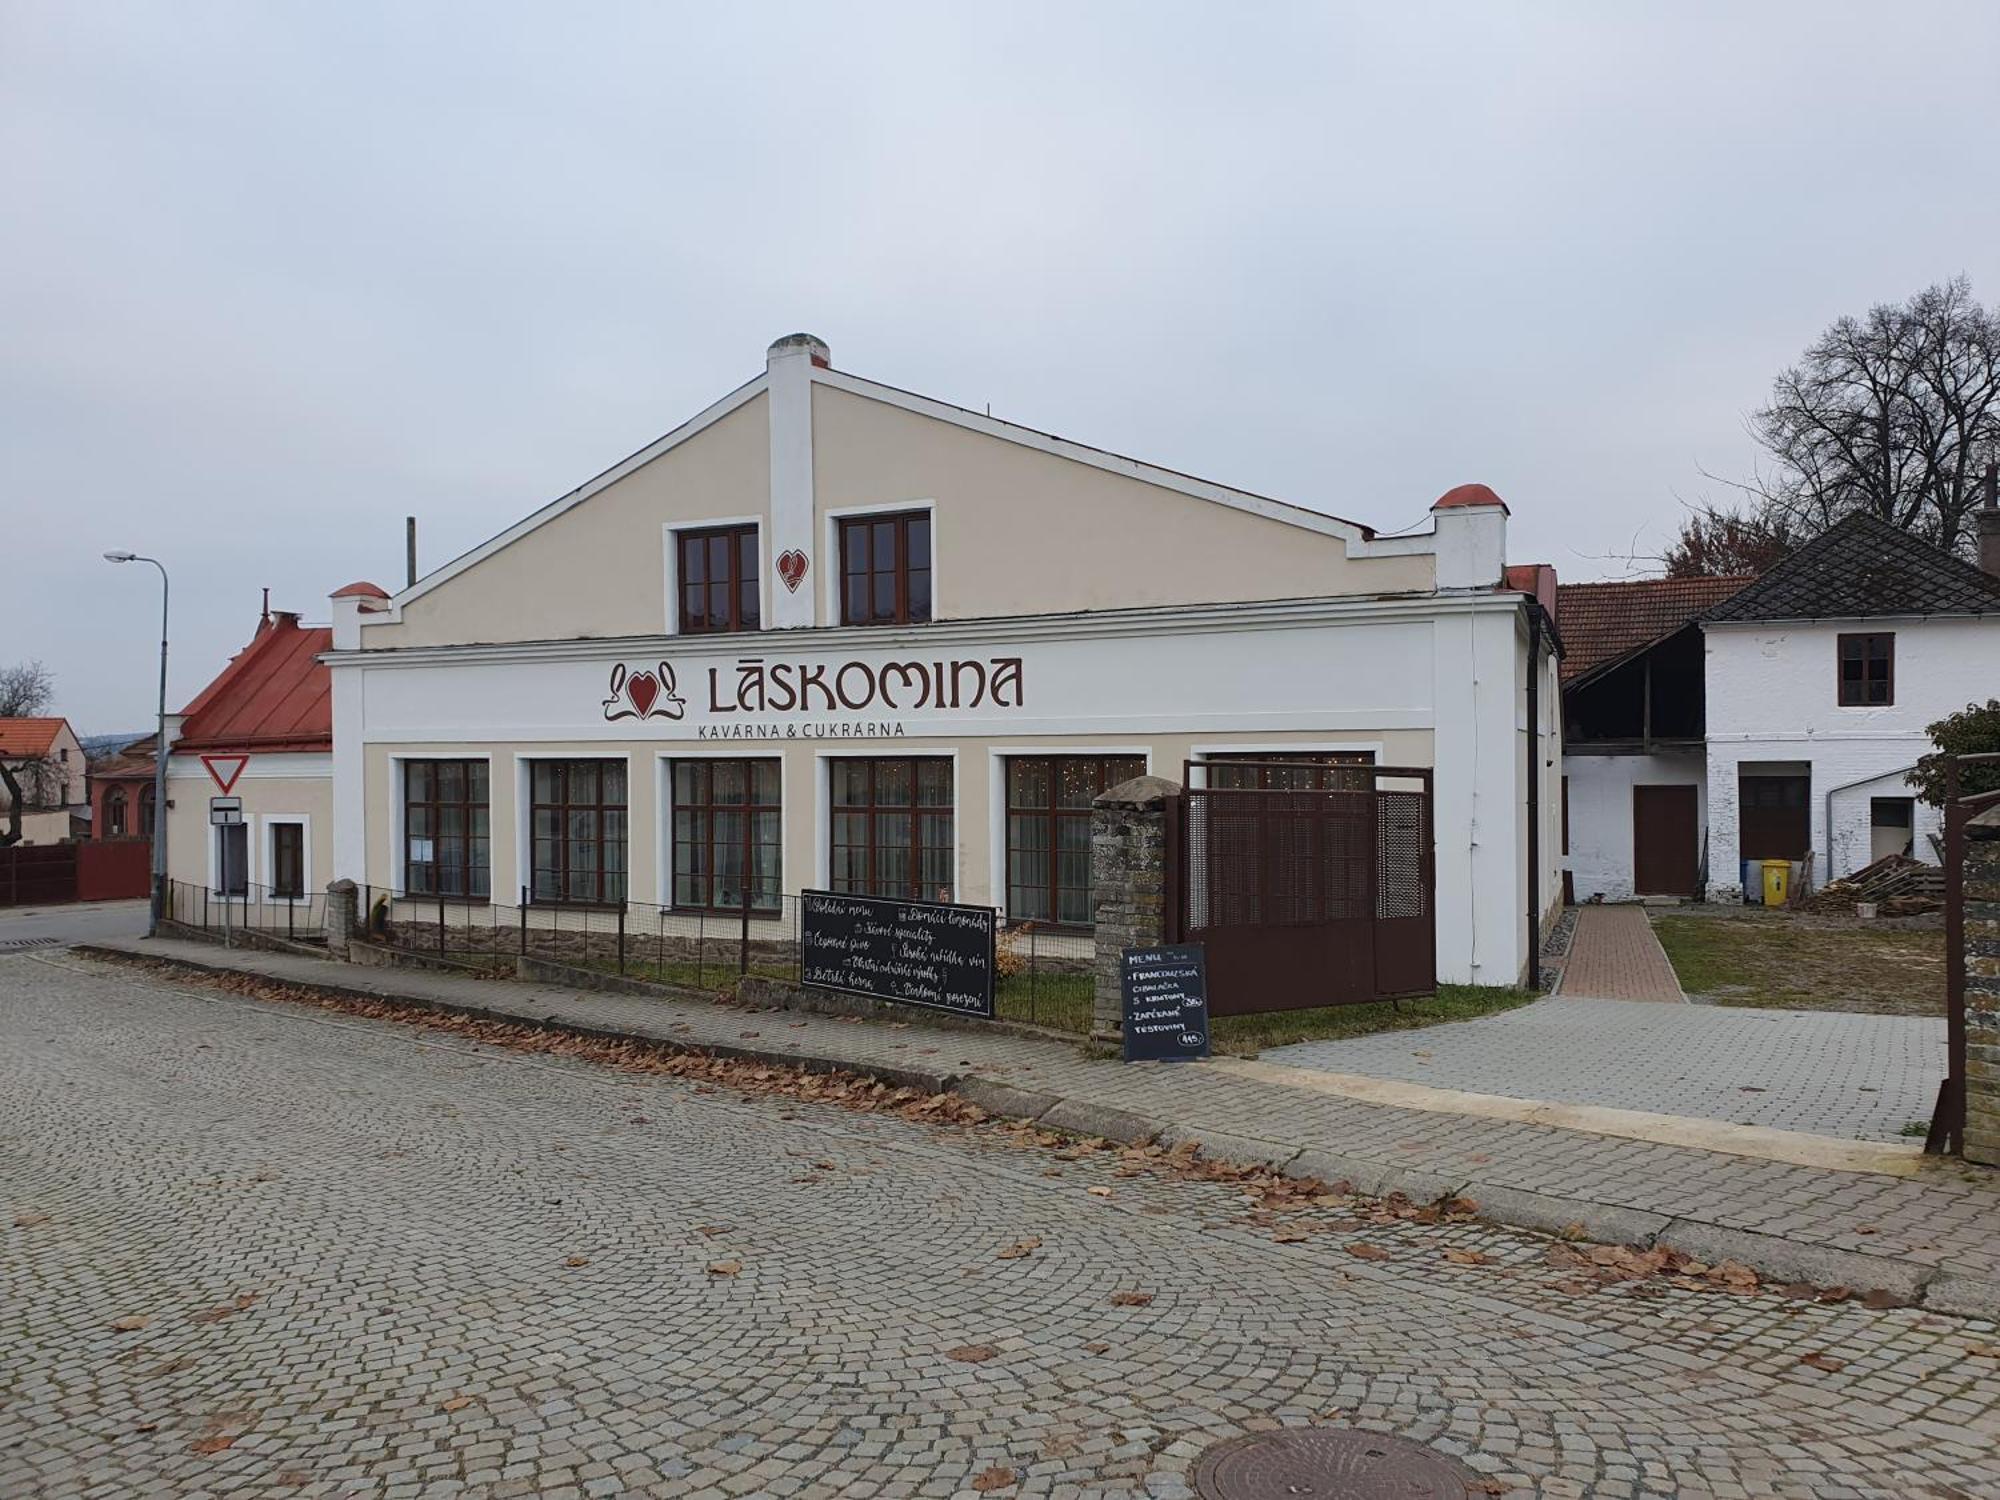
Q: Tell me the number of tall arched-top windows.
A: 2